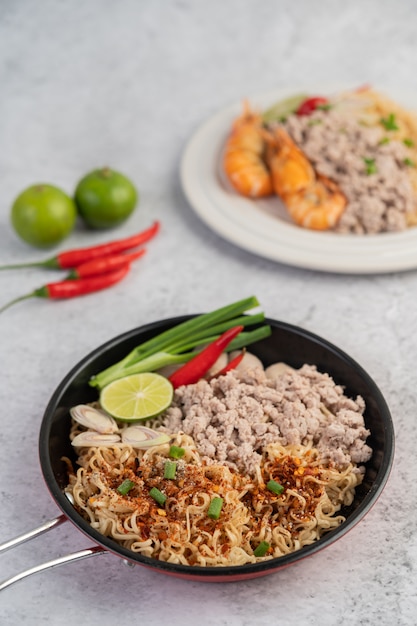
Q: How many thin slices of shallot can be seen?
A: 3